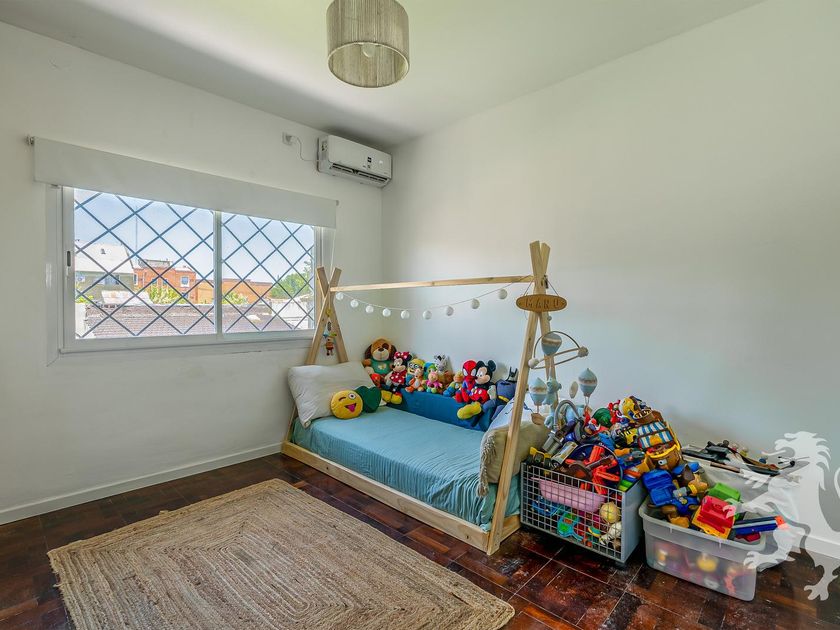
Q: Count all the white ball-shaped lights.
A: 9